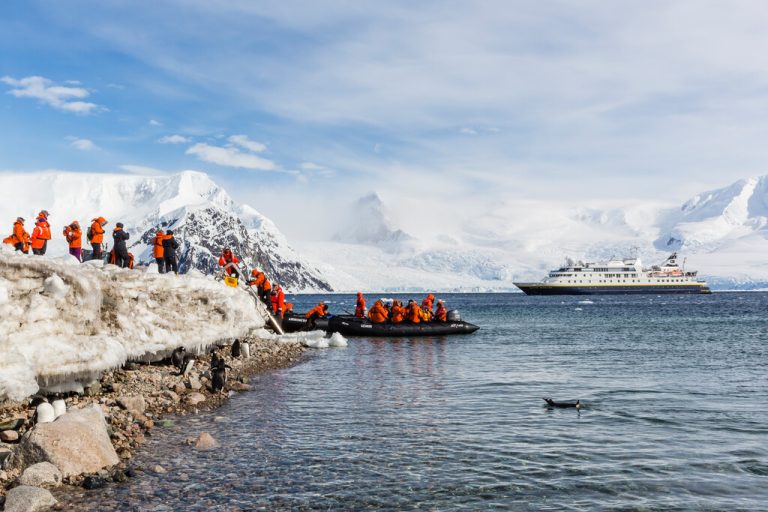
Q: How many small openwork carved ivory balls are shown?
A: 0